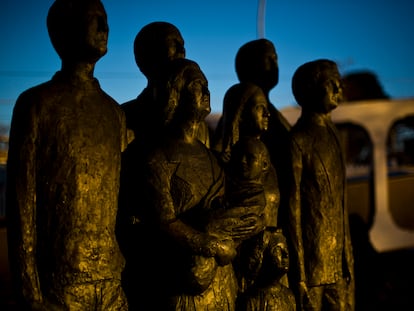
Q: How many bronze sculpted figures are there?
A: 8